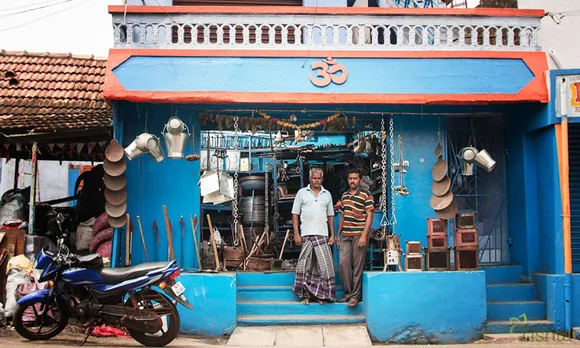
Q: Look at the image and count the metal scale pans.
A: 11